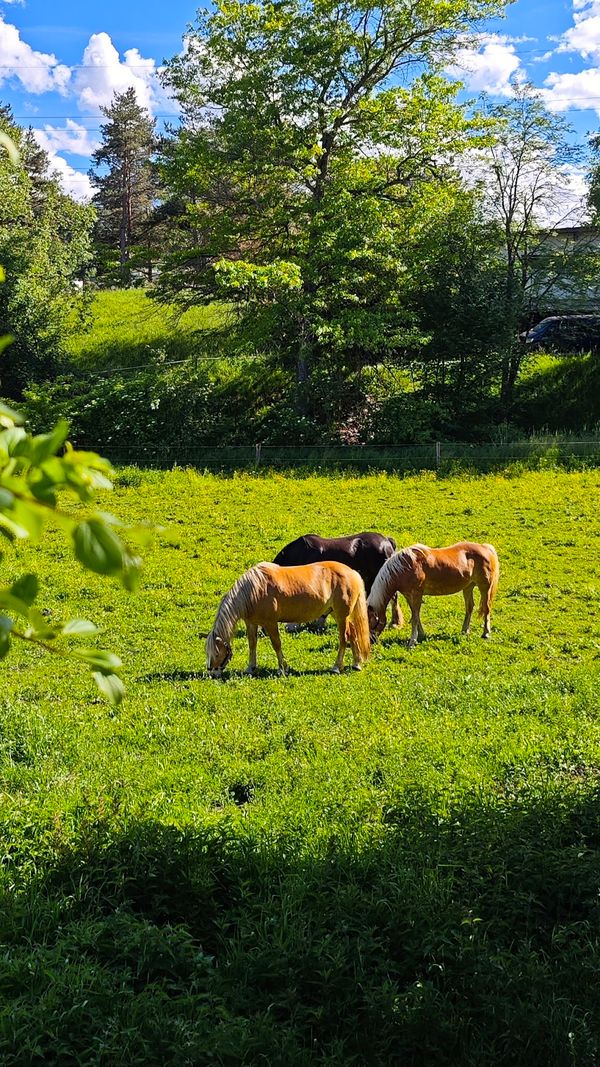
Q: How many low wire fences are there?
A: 1